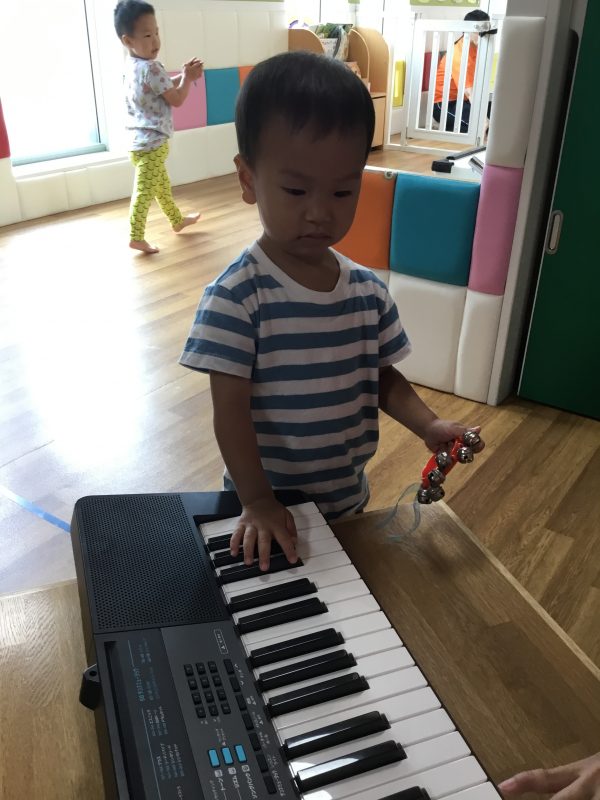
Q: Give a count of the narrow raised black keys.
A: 11